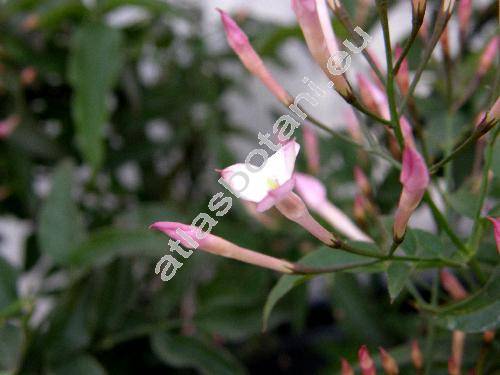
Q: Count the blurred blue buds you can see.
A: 0